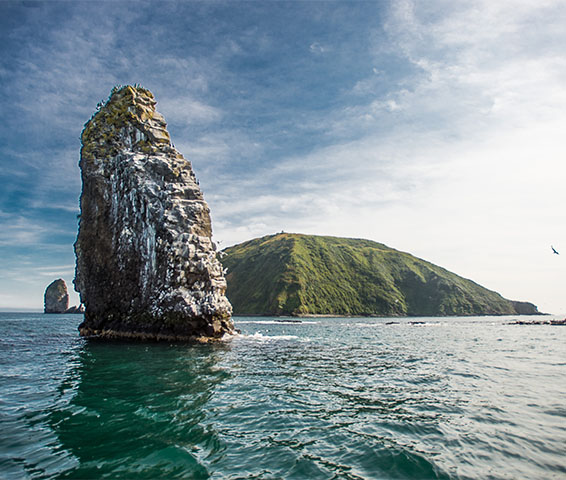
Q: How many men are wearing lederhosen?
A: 0